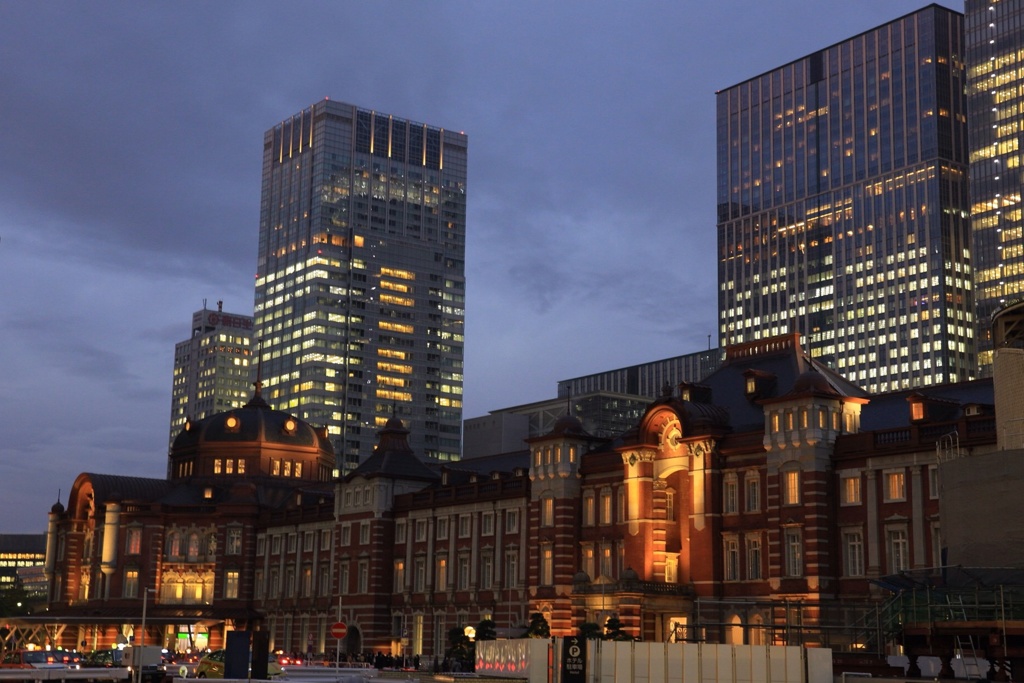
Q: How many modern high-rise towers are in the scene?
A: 4